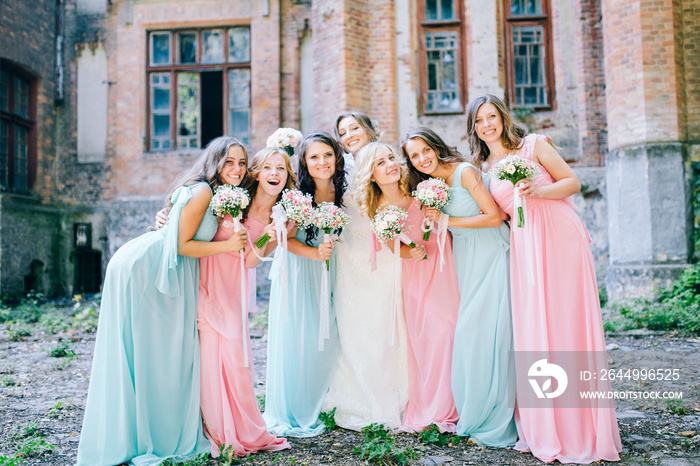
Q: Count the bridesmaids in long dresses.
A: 6